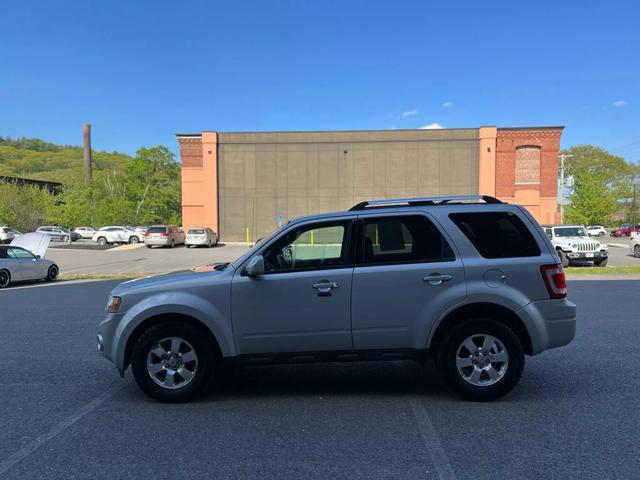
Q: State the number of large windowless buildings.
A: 1